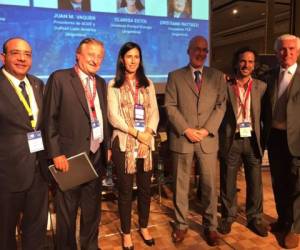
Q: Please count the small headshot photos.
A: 3